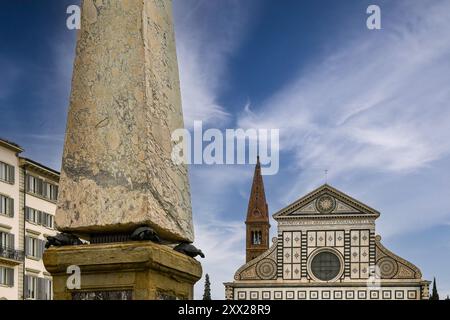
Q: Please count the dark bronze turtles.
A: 3